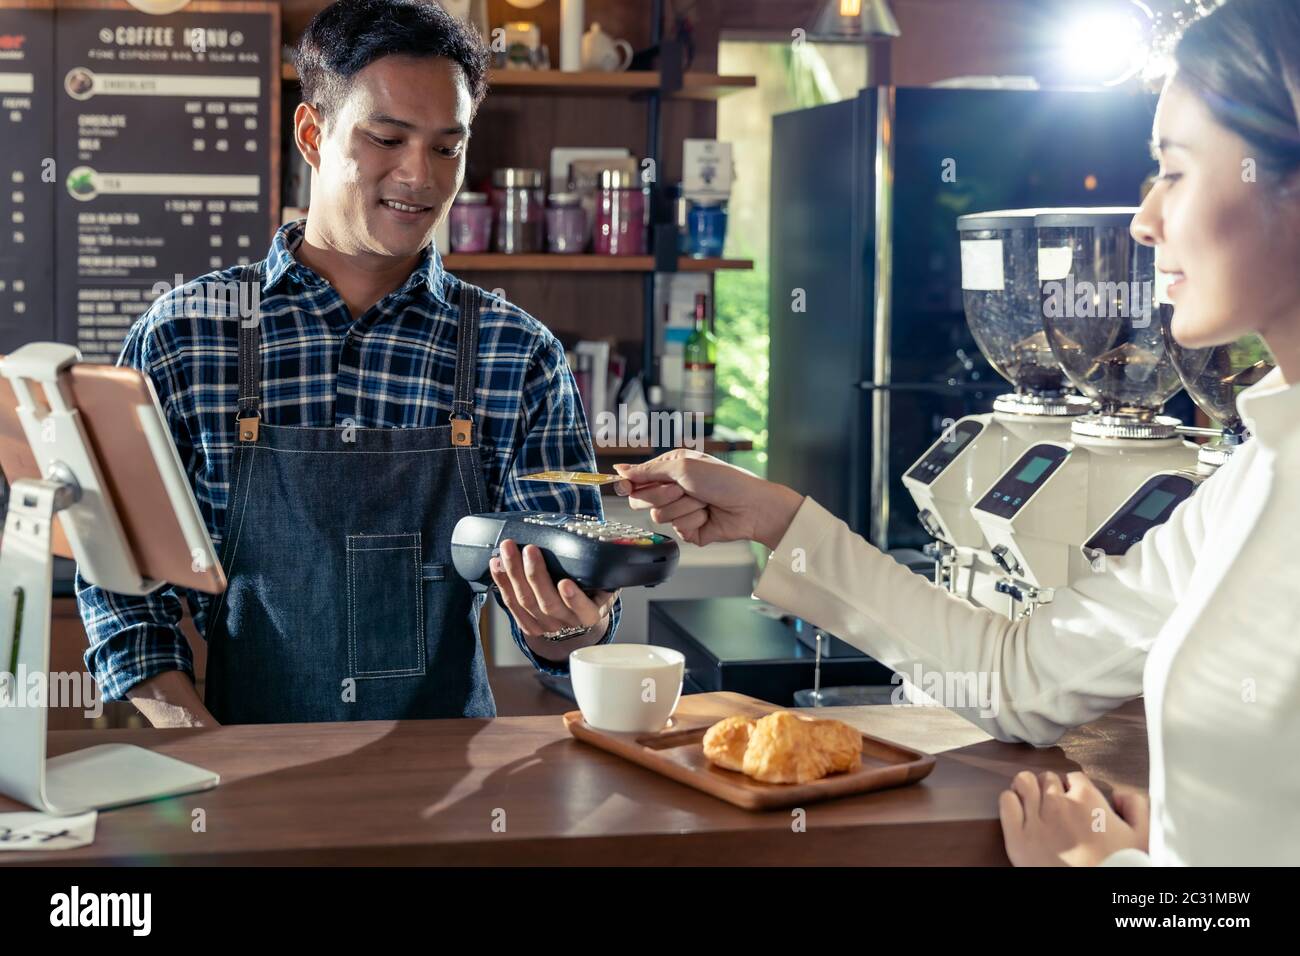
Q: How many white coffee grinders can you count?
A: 3